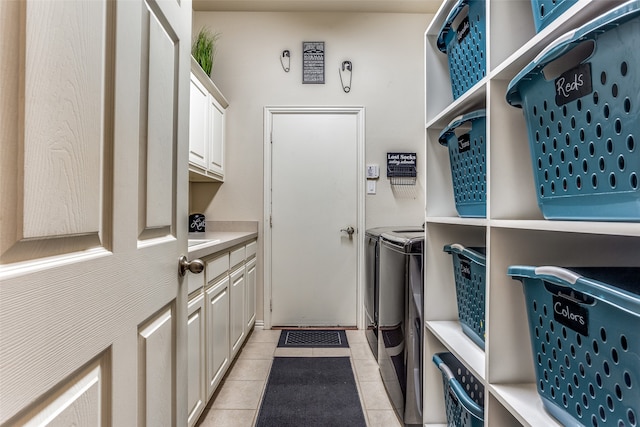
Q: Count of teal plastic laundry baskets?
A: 7